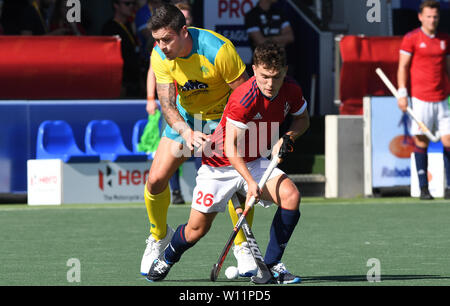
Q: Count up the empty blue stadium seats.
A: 3